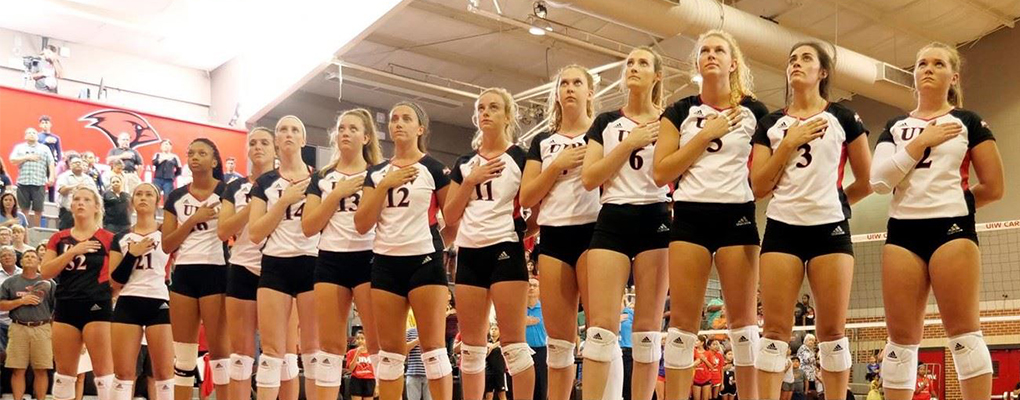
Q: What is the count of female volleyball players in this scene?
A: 13